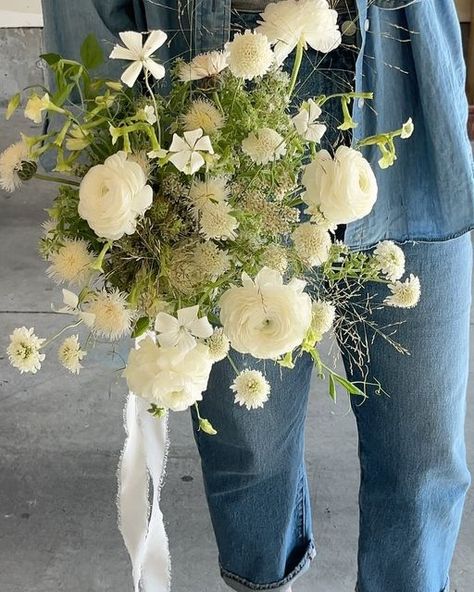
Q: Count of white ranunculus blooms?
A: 5